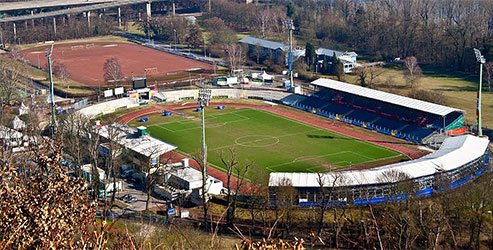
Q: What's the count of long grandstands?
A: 2